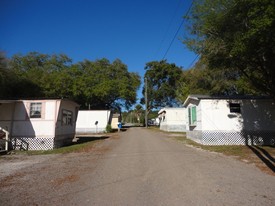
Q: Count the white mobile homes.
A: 4